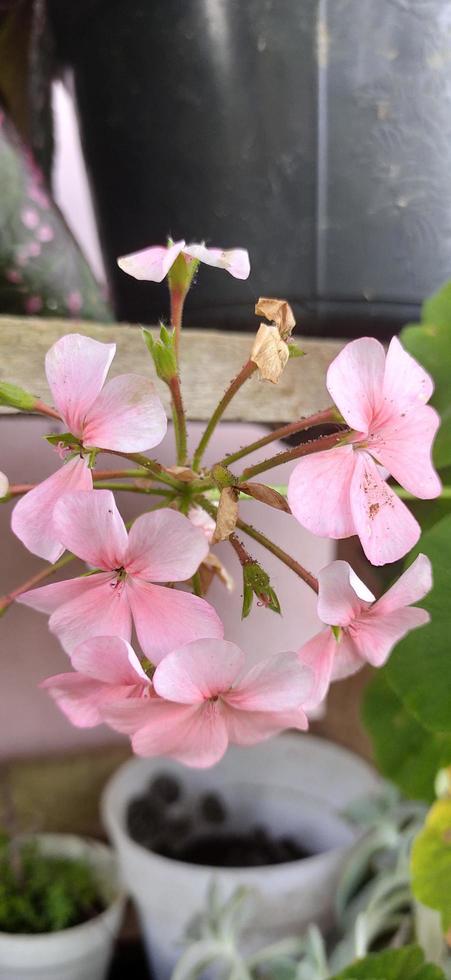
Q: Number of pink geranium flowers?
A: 7